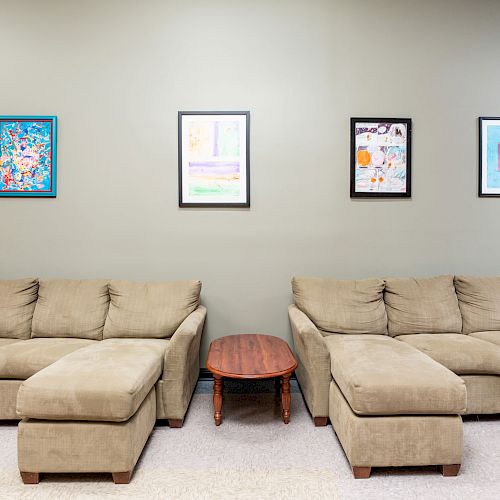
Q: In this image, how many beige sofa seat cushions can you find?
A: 6